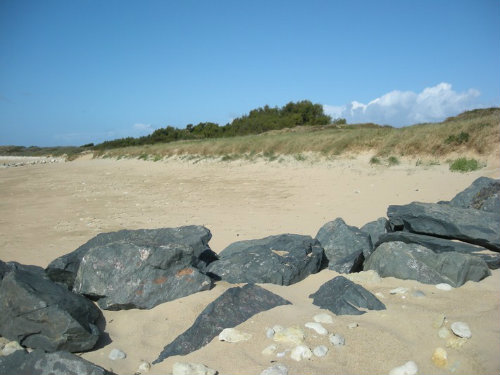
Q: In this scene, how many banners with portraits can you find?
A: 0